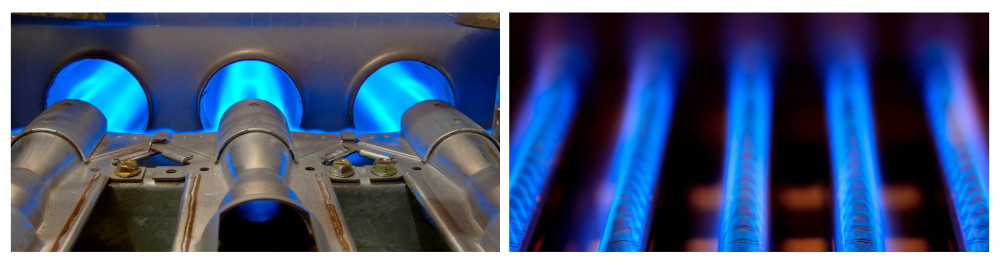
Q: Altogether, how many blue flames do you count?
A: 8